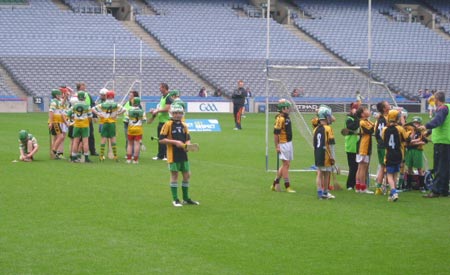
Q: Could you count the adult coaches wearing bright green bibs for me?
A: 5